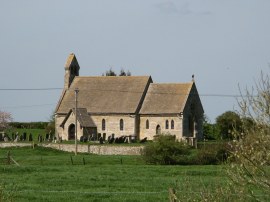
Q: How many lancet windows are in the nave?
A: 2